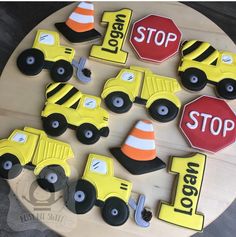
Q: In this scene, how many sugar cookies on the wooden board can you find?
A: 12